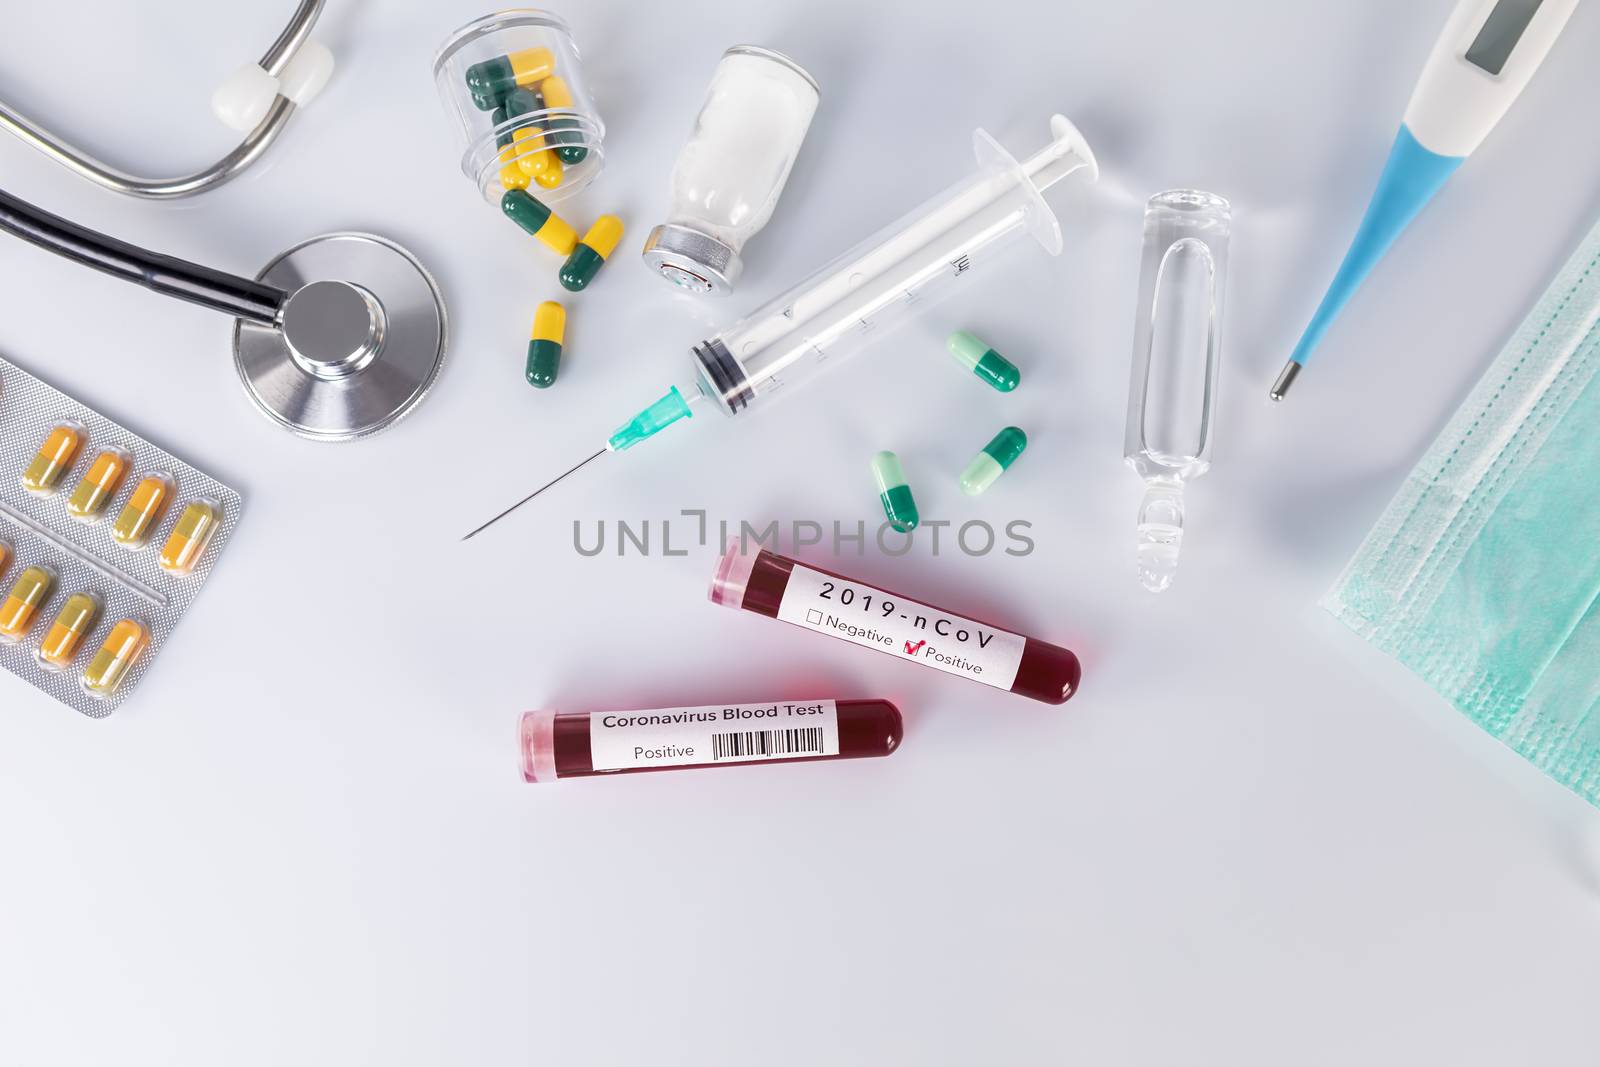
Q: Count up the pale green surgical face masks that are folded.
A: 1